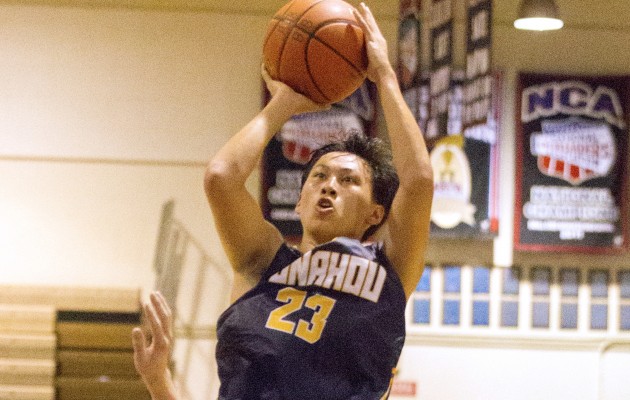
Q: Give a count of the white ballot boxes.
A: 0